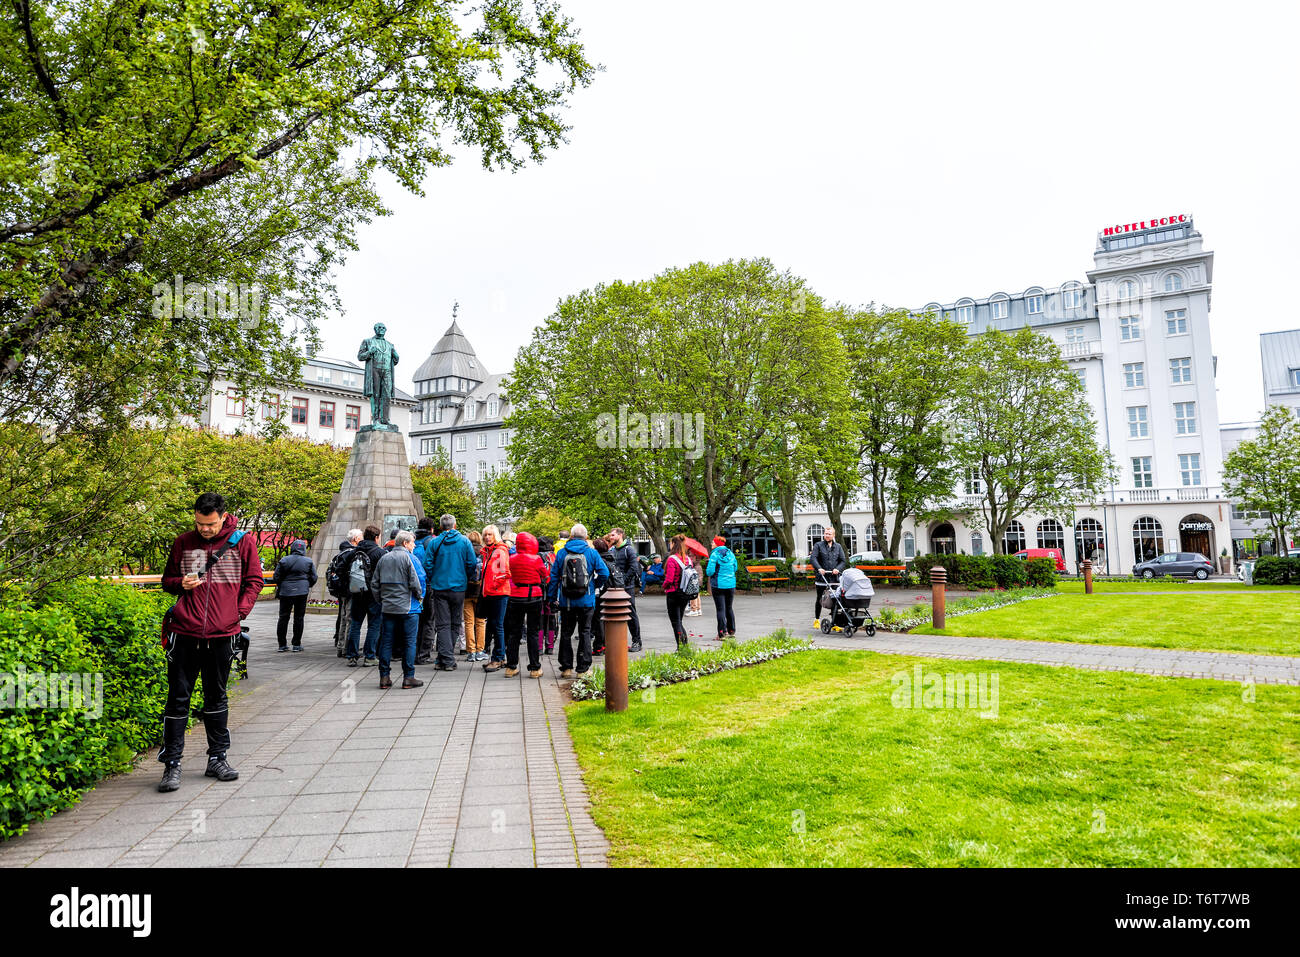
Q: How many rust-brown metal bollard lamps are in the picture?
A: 3